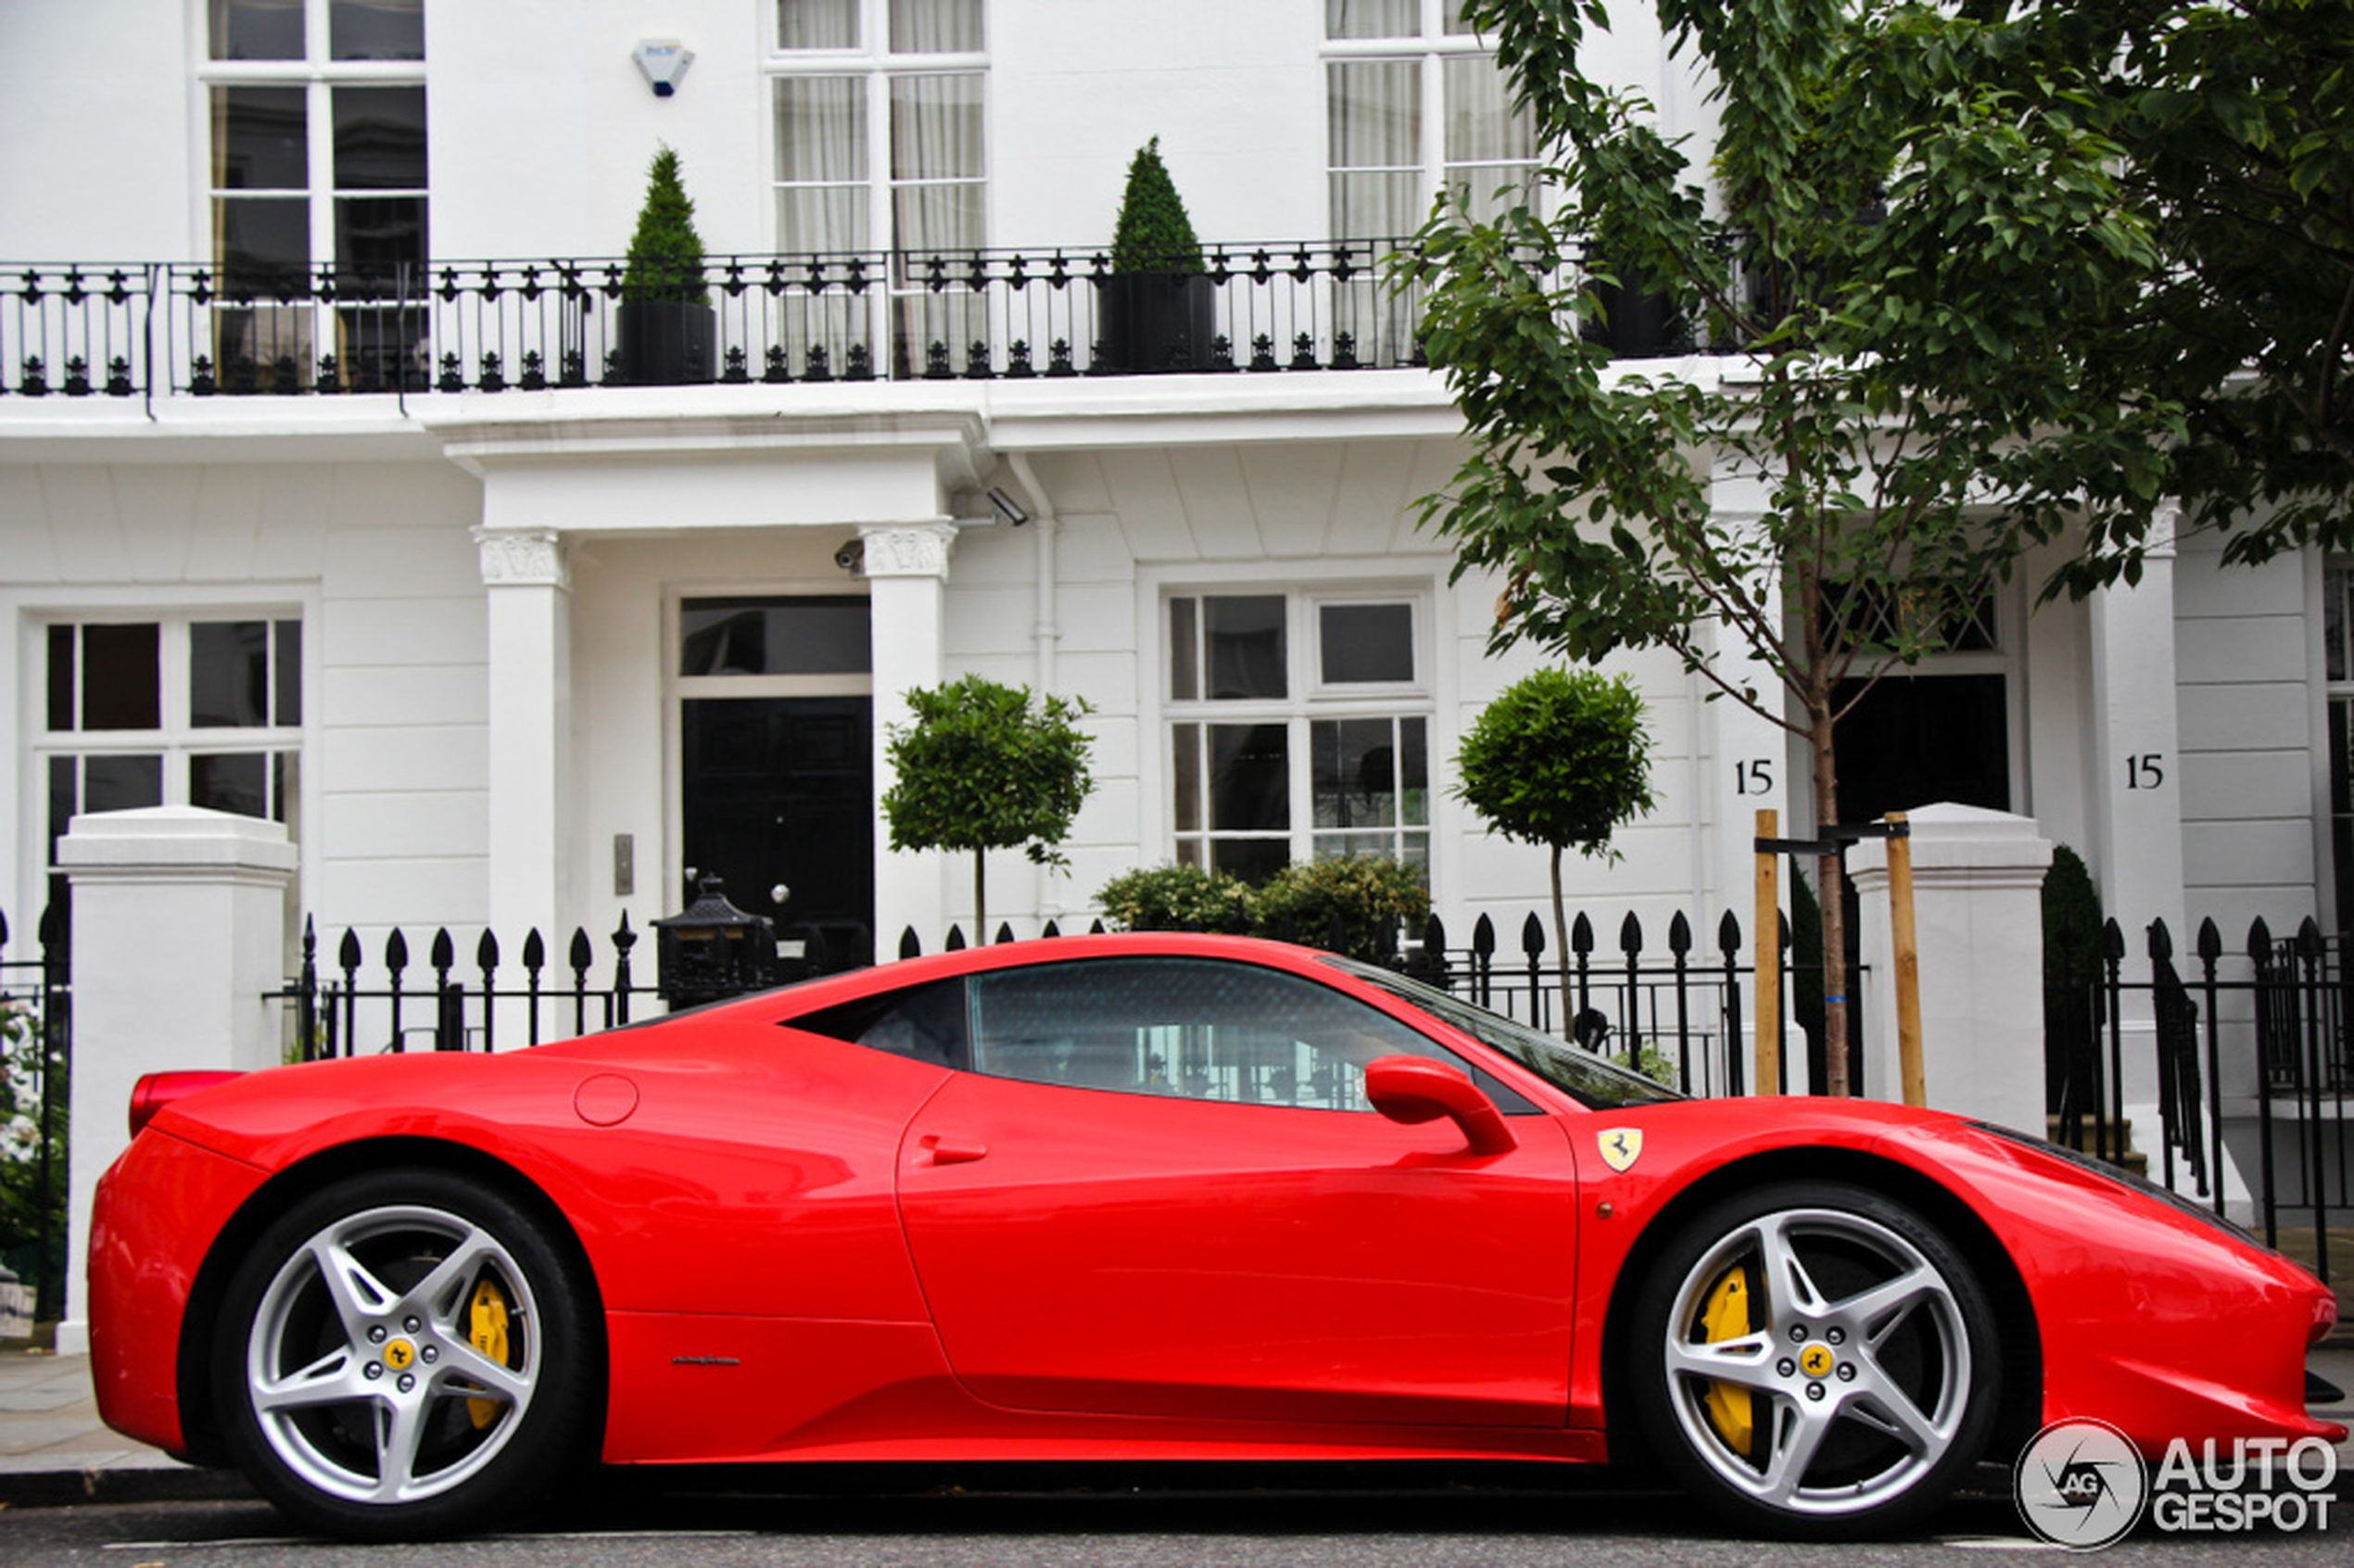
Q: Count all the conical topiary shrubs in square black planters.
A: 2